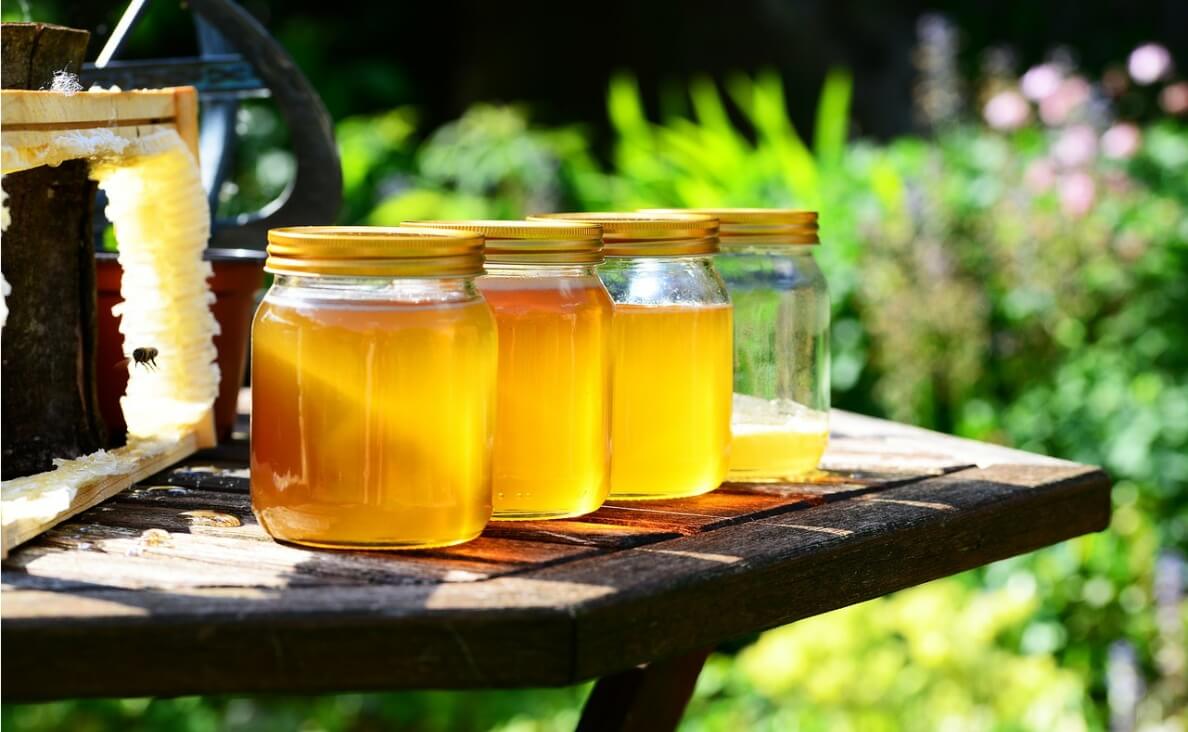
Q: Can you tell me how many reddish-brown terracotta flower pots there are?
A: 1